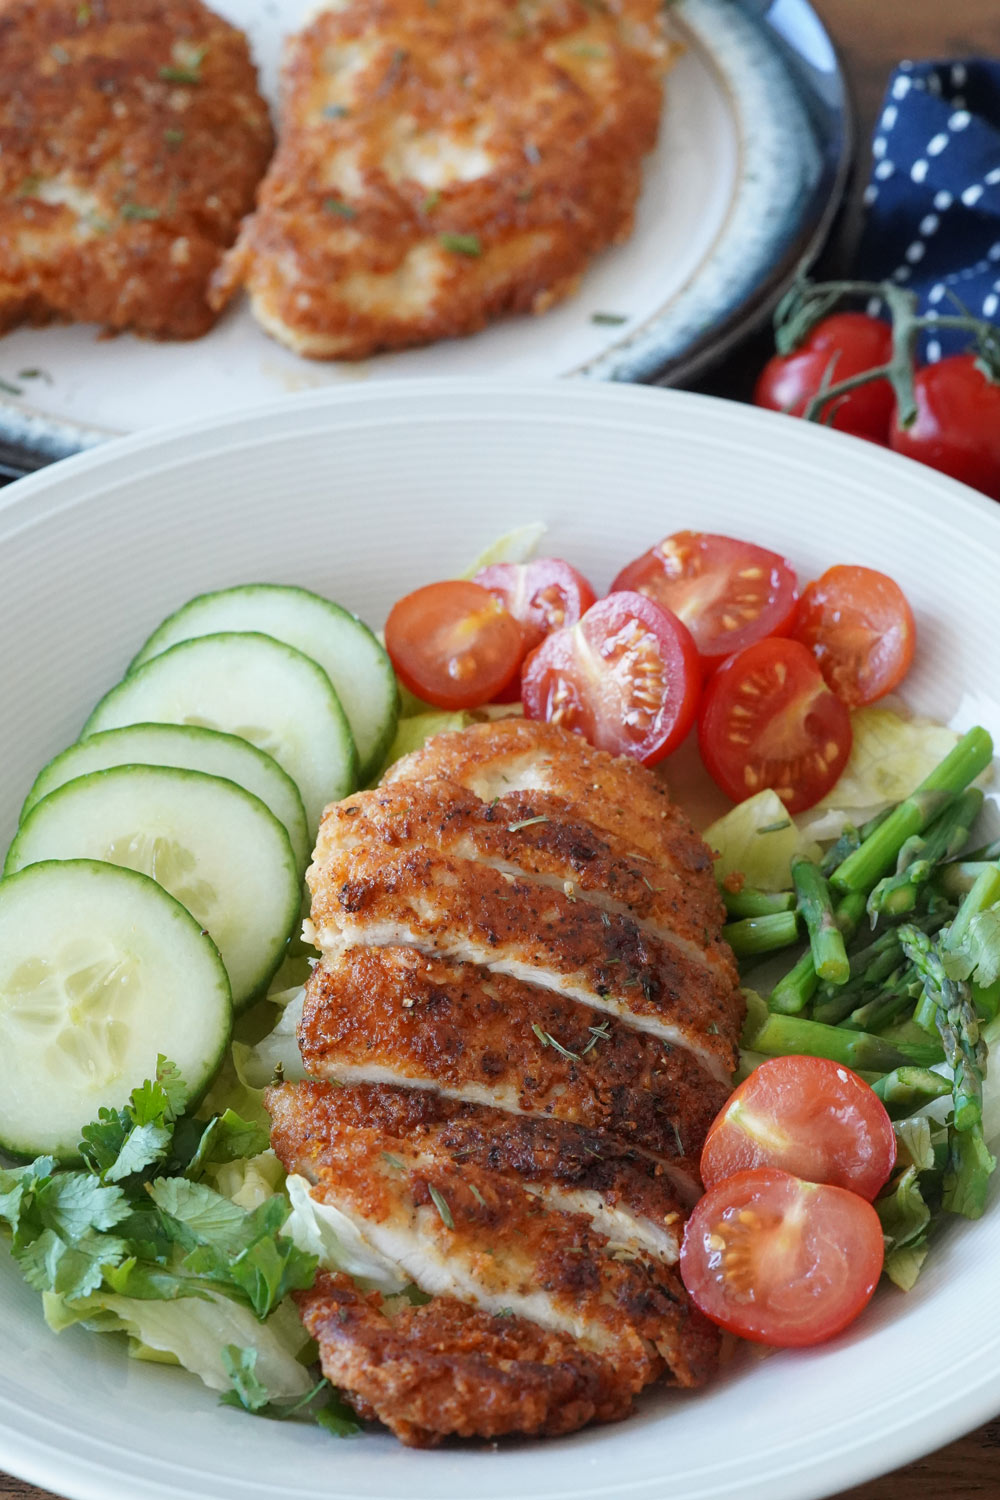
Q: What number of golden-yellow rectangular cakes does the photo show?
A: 0